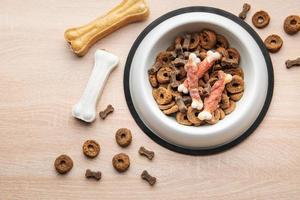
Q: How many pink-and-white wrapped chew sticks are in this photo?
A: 3